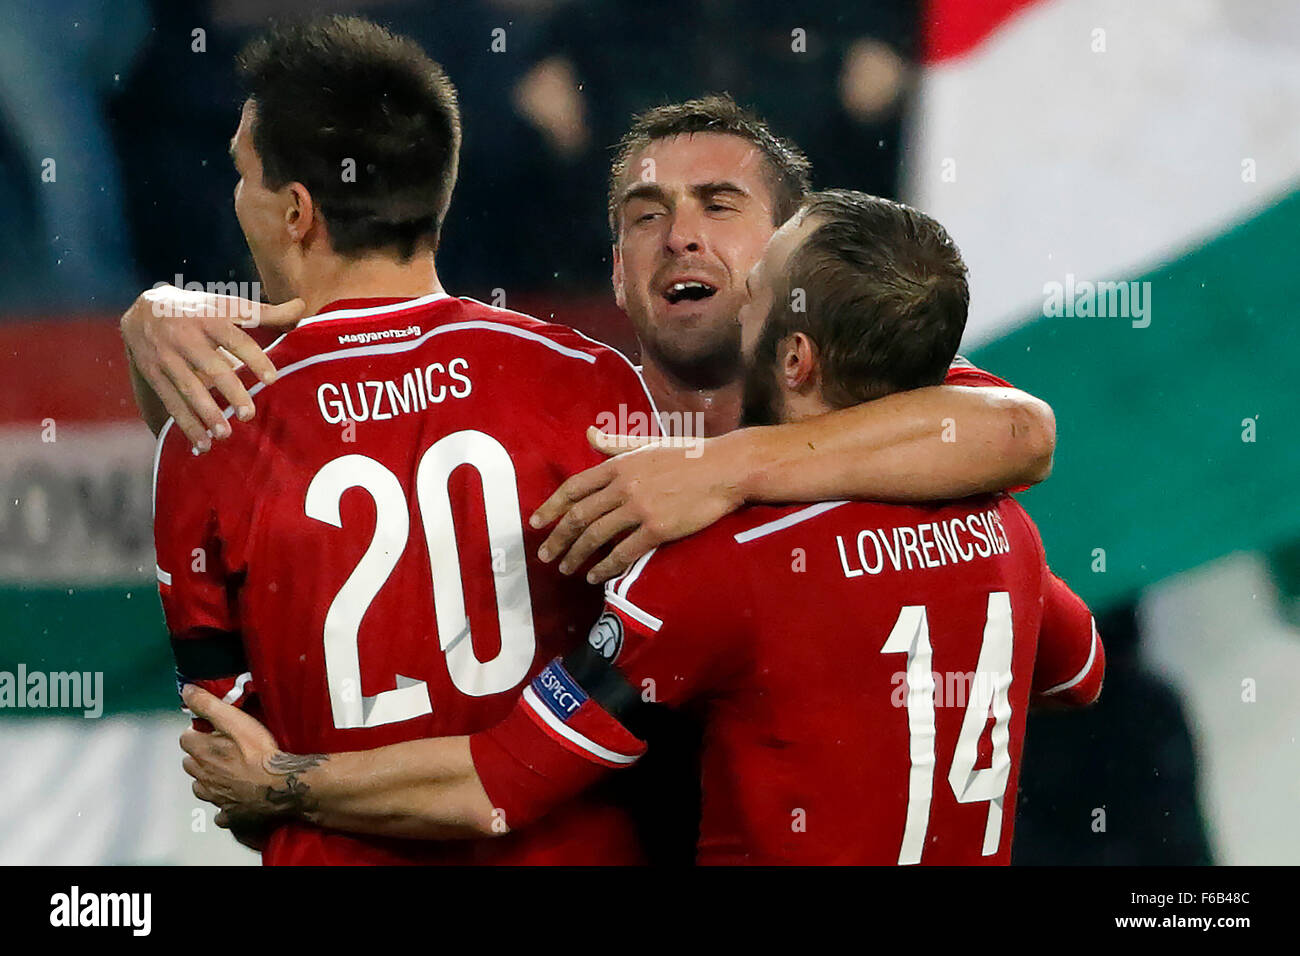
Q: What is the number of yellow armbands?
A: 0